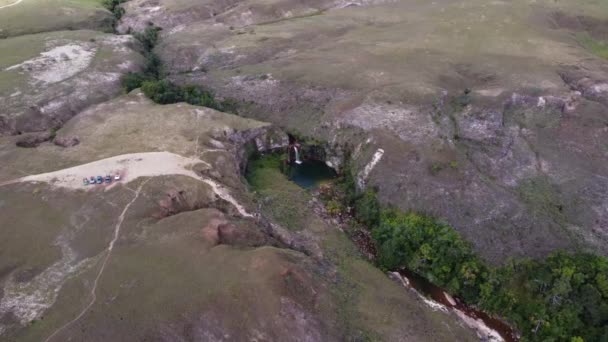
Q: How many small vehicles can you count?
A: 5